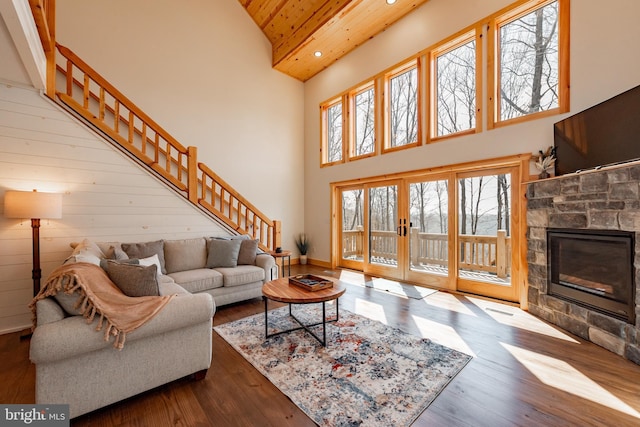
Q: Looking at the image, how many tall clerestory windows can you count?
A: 5